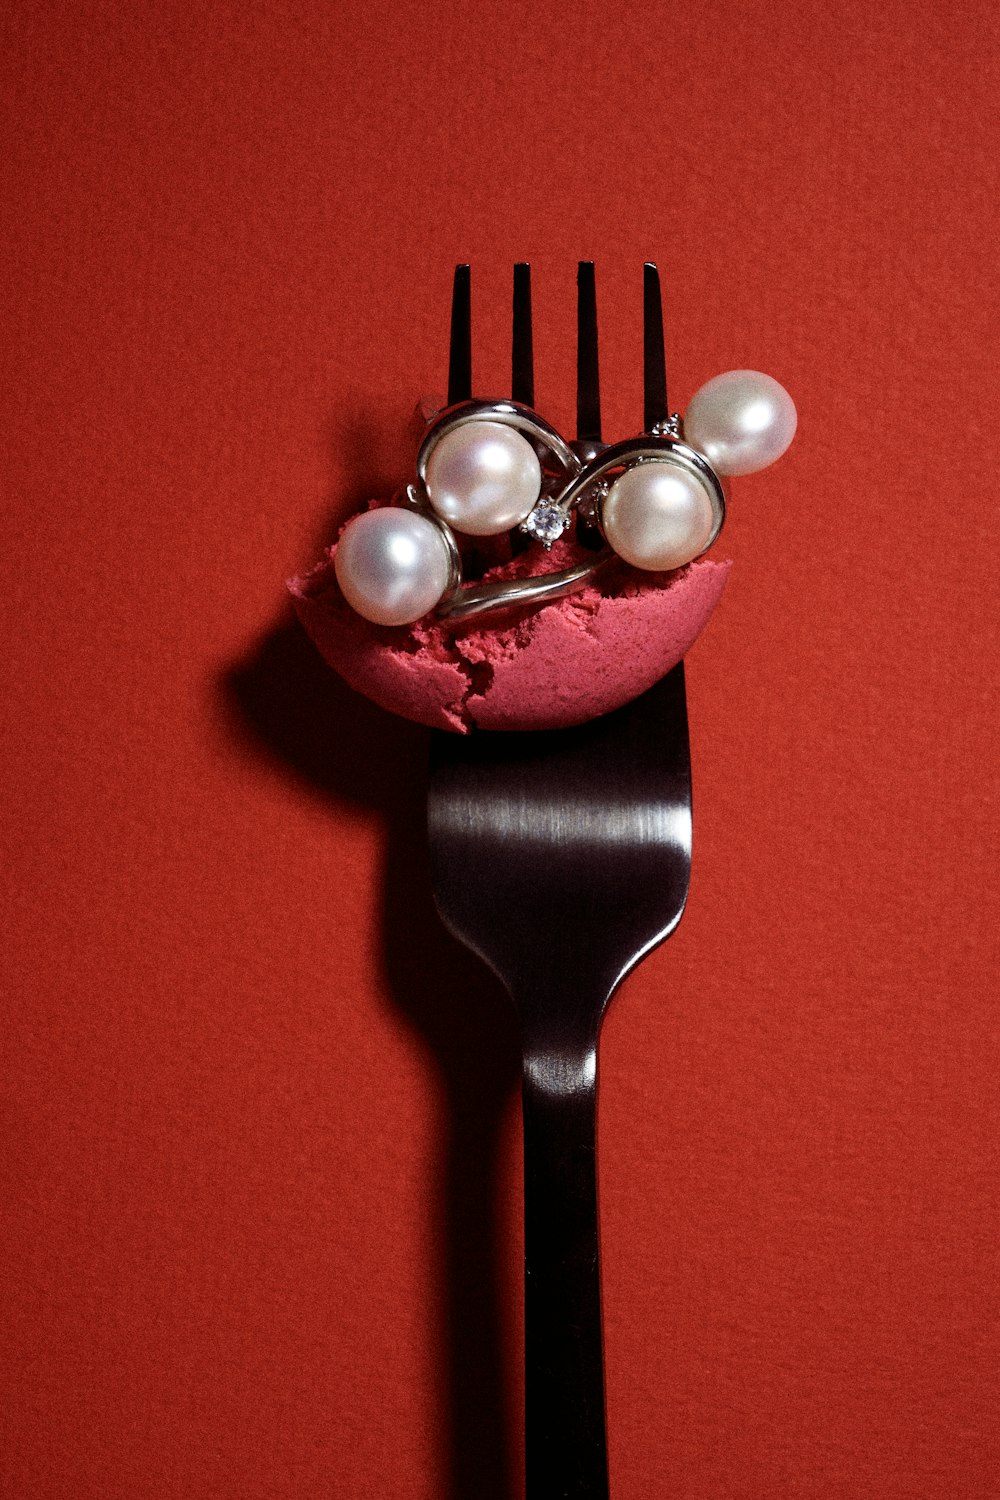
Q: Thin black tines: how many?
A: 4